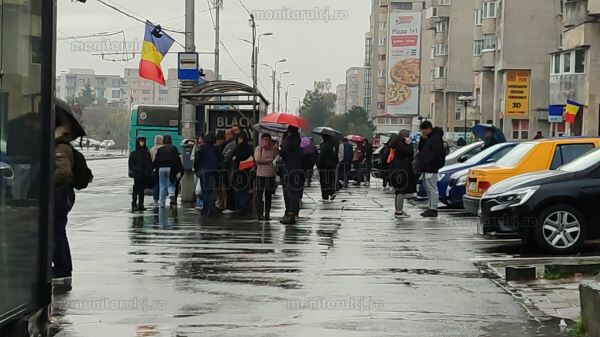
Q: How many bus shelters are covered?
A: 1